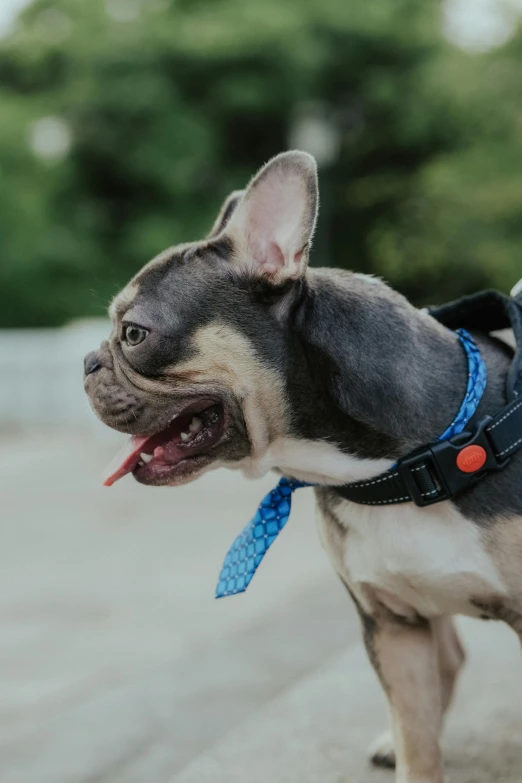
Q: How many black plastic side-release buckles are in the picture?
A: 1